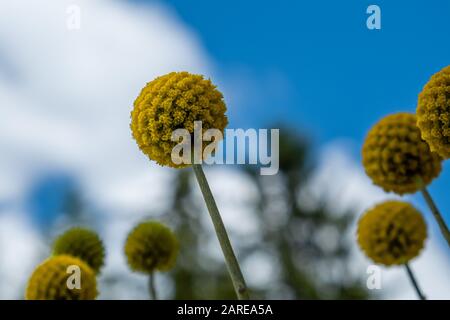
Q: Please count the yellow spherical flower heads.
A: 7